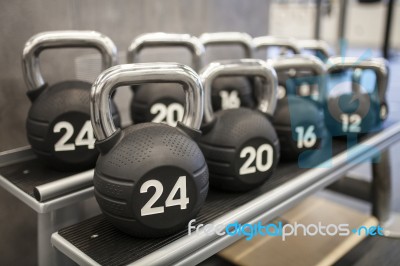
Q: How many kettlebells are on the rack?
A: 9